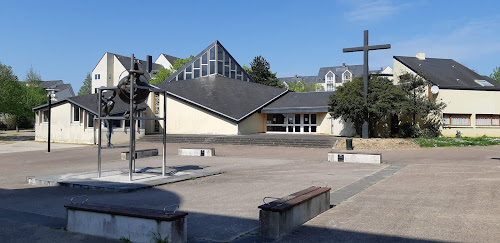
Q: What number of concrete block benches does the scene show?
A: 5